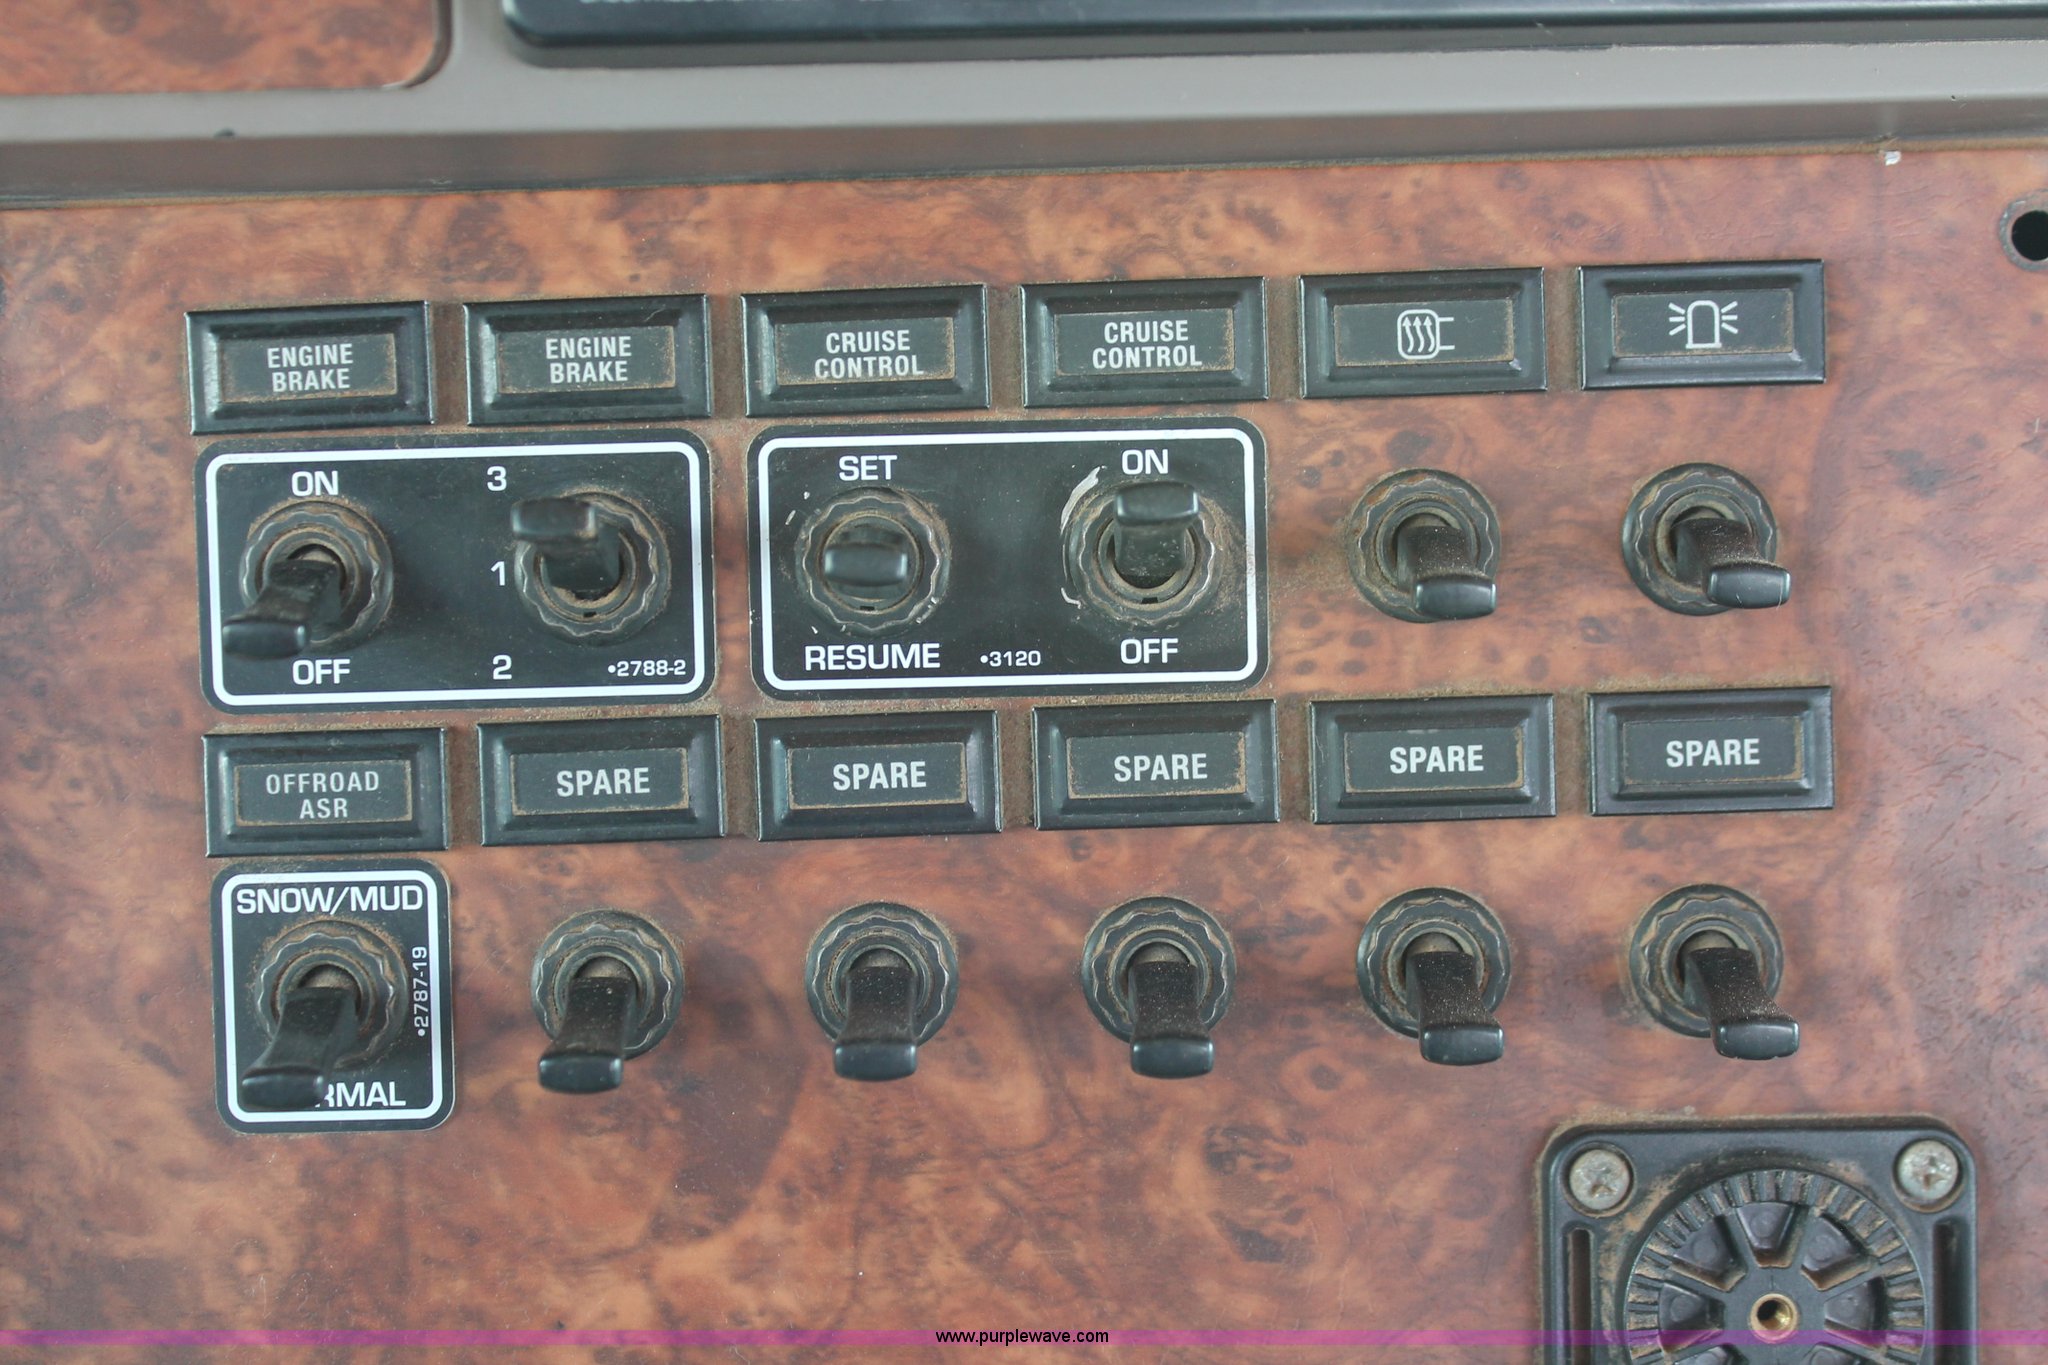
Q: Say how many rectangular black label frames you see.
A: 12